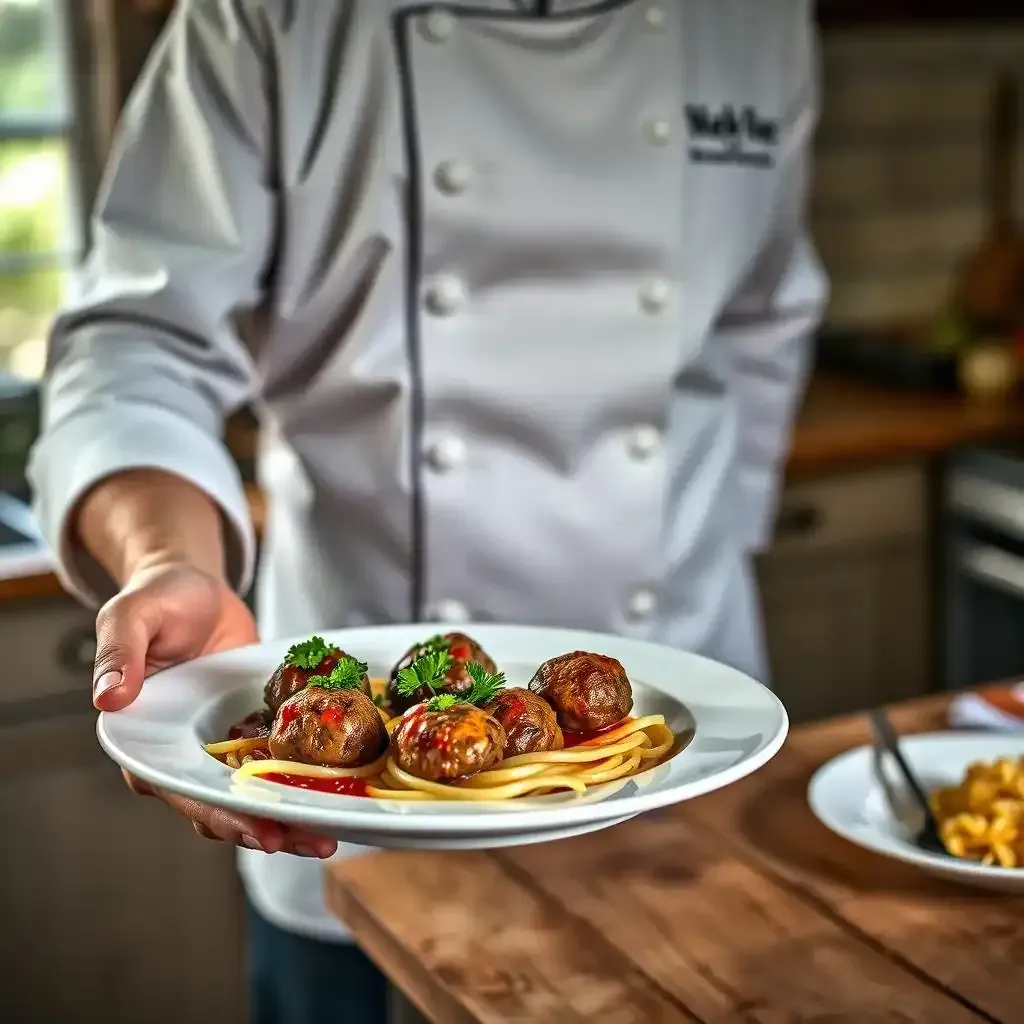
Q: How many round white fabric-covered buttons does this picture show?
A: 10